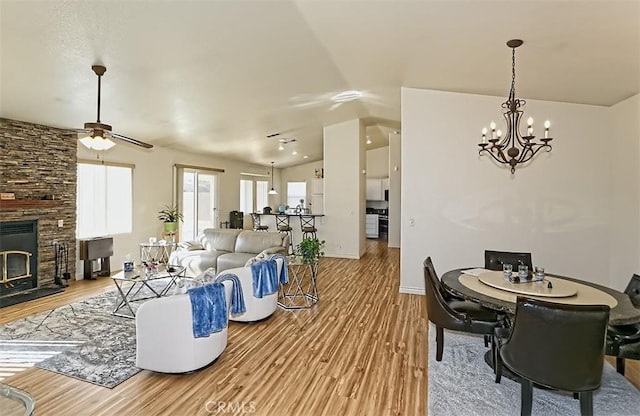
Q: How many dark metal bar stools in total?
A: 3